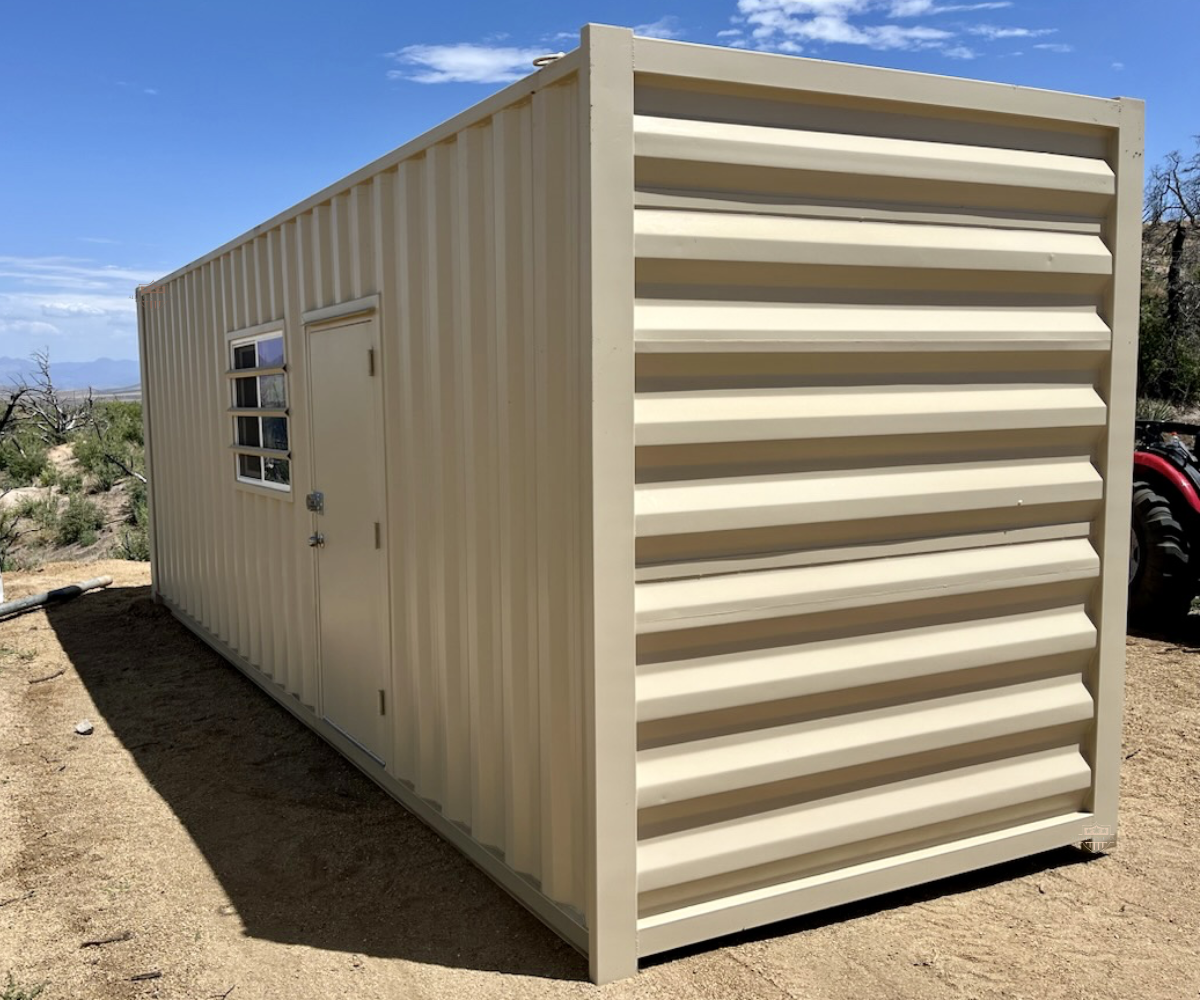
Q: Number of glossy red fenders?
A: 1